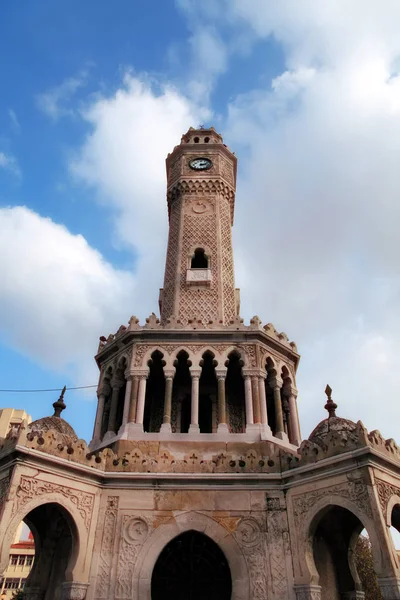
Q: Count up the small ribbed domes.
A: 2